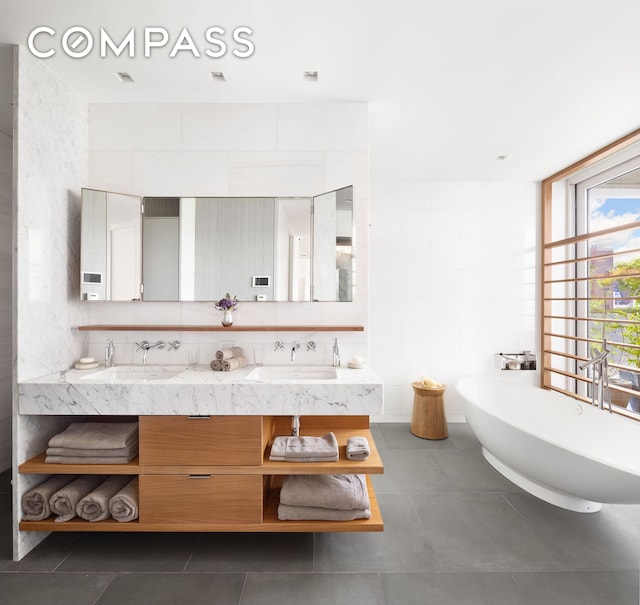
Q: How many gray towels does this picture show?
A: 15